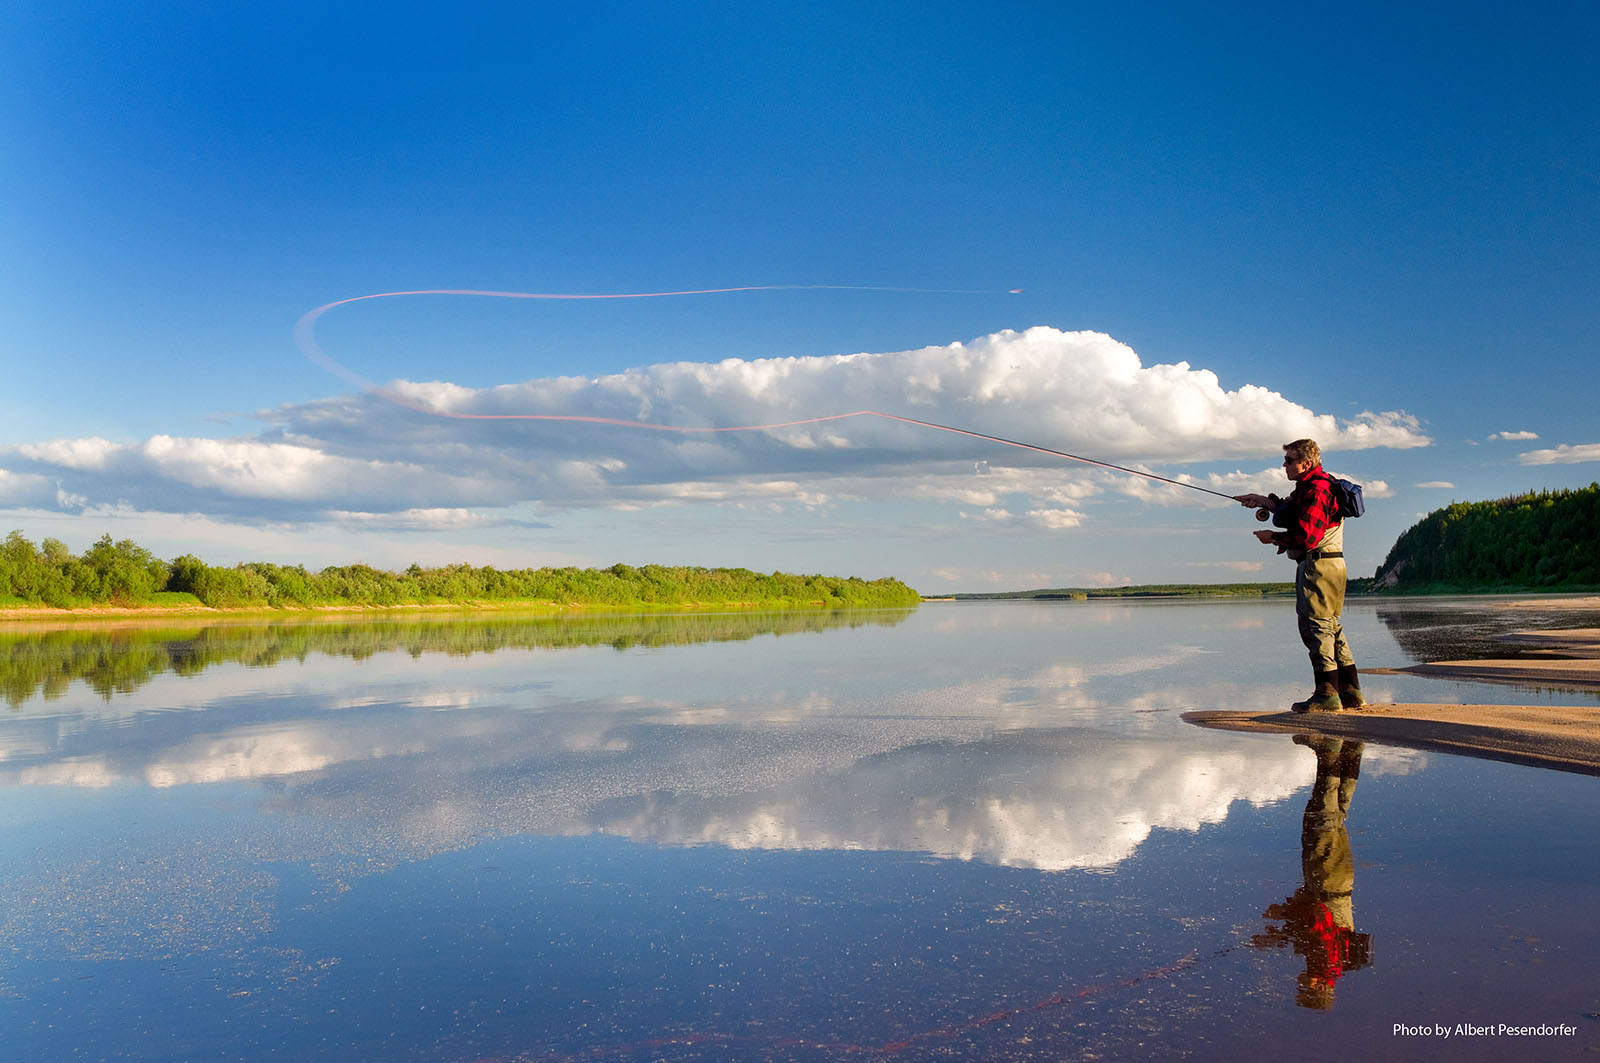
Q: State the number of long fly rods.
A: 1